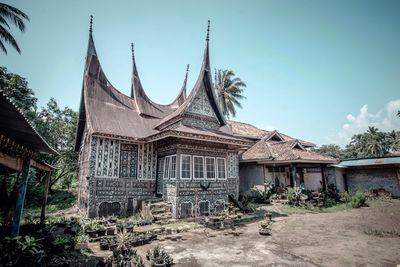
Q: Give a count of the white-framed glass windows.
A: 6